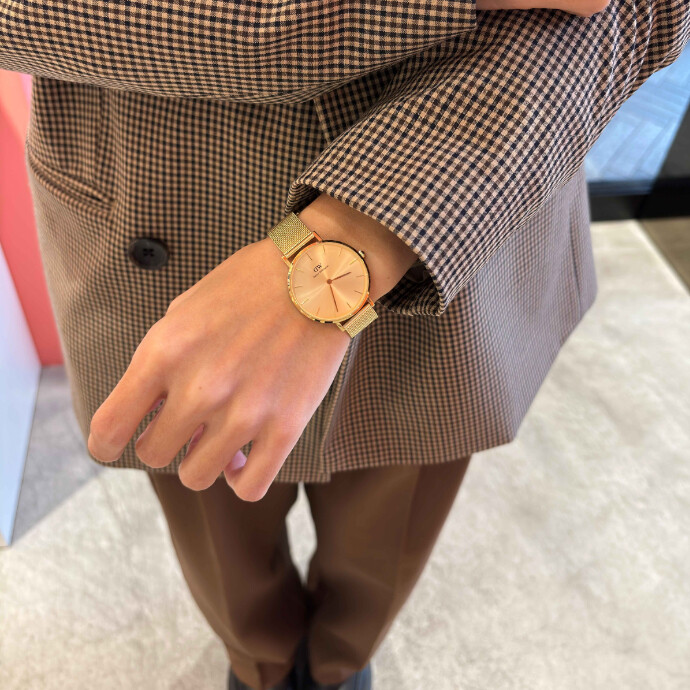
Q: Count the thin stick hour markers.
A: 11